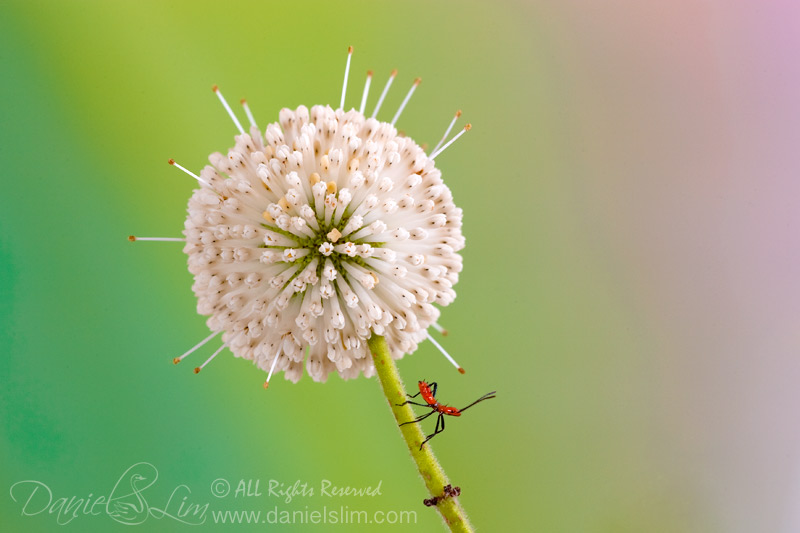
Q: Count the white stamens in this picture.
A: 15